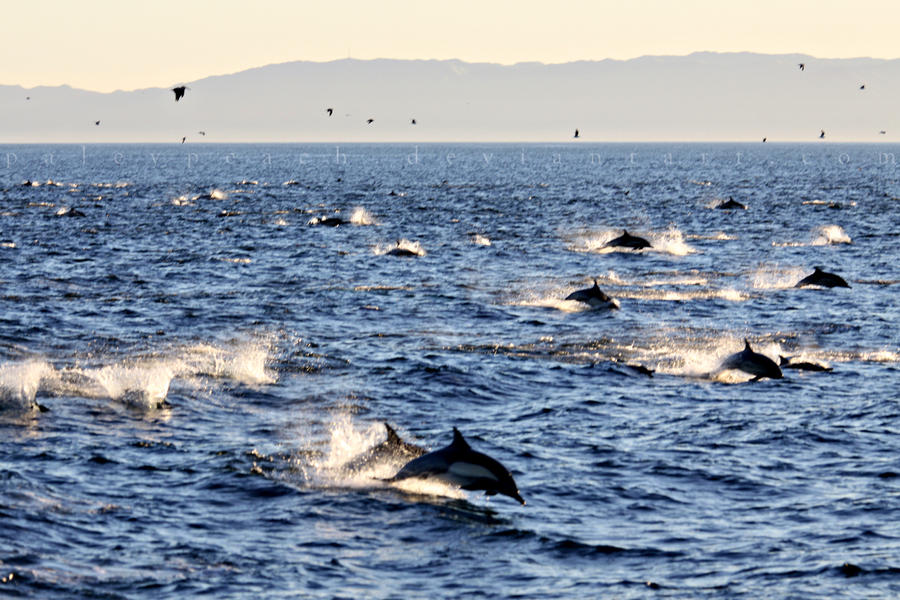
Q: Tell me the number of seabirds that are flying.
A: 14